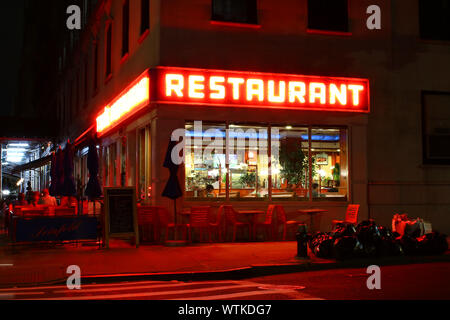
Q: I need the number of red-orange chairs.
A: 8